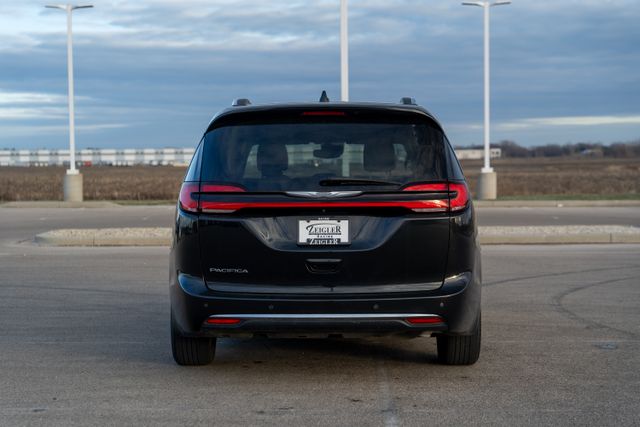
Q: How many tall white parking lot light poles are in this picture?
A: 3